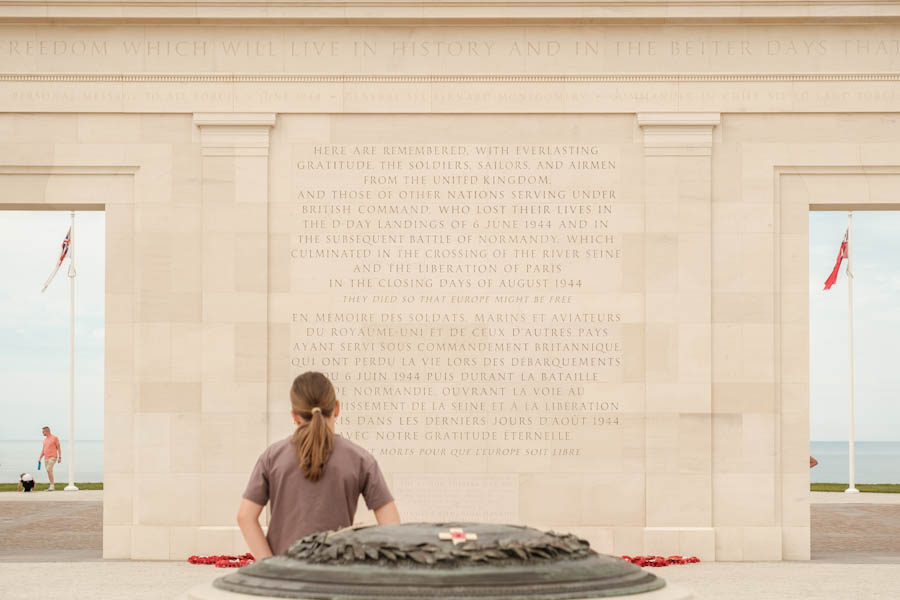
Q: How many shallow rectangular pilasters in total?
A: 2